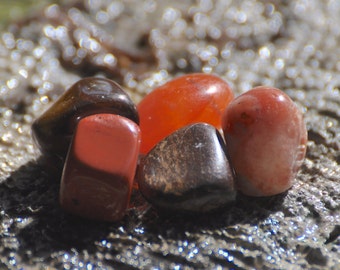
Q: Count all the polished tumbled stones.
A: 5